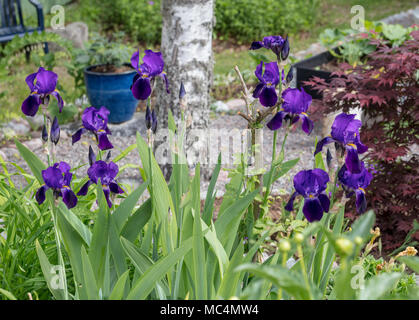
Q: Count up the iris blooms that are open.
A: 11